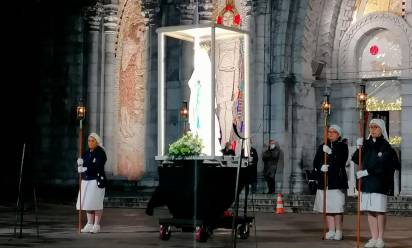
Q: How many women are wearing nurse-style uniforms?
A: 3